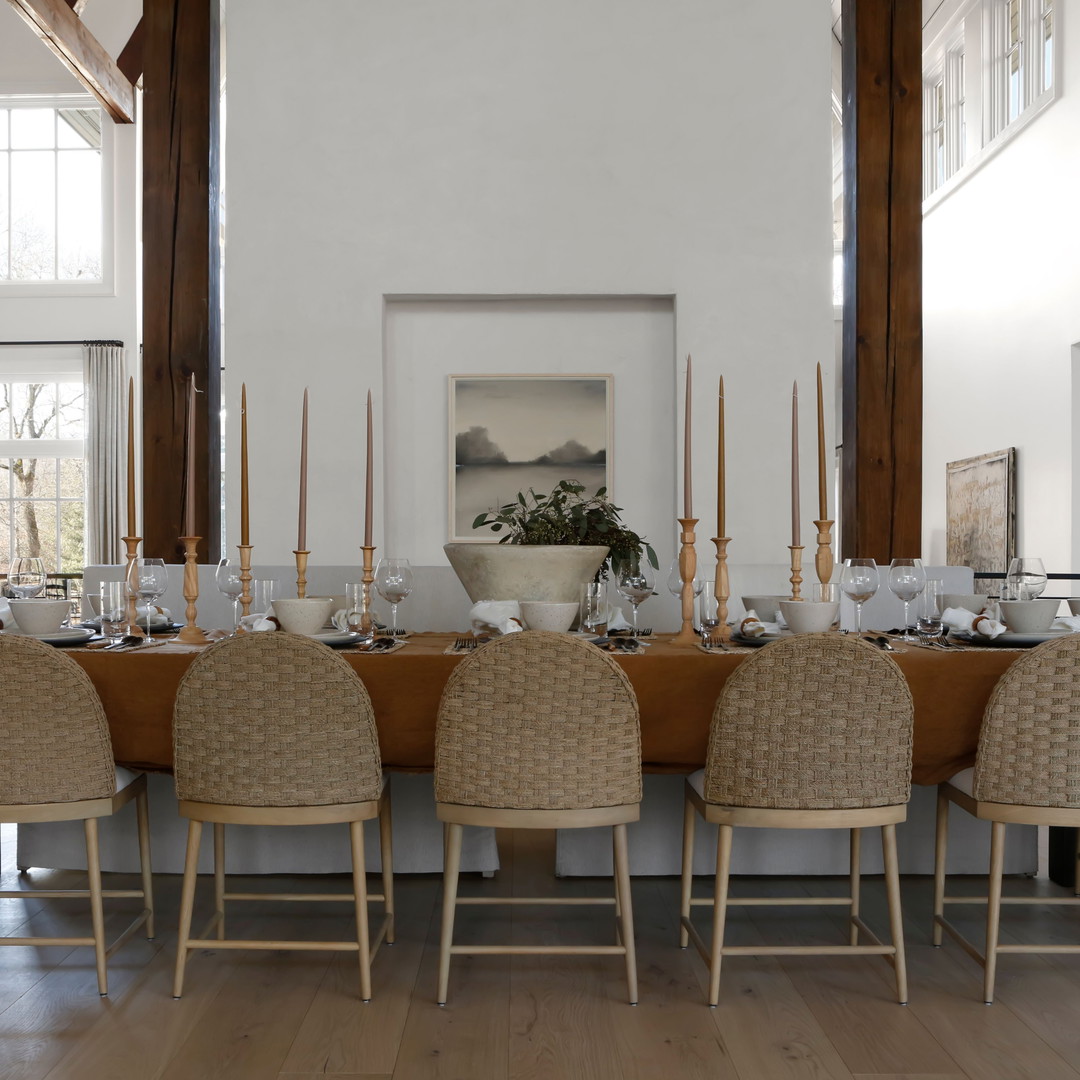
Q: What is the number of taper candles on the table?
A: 9